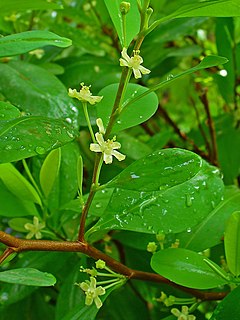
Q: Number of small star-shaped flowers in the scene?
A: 6